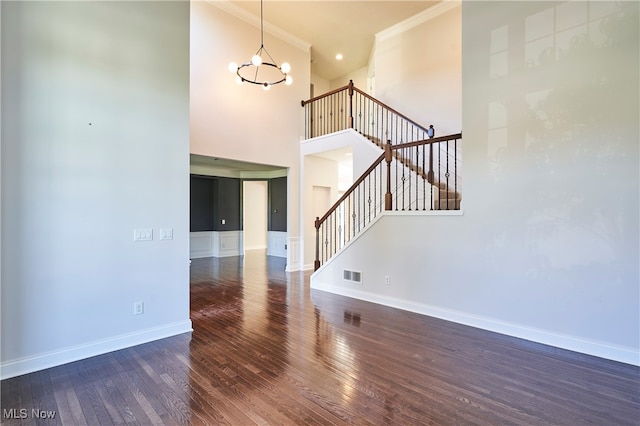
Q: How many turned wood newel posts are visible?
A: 4